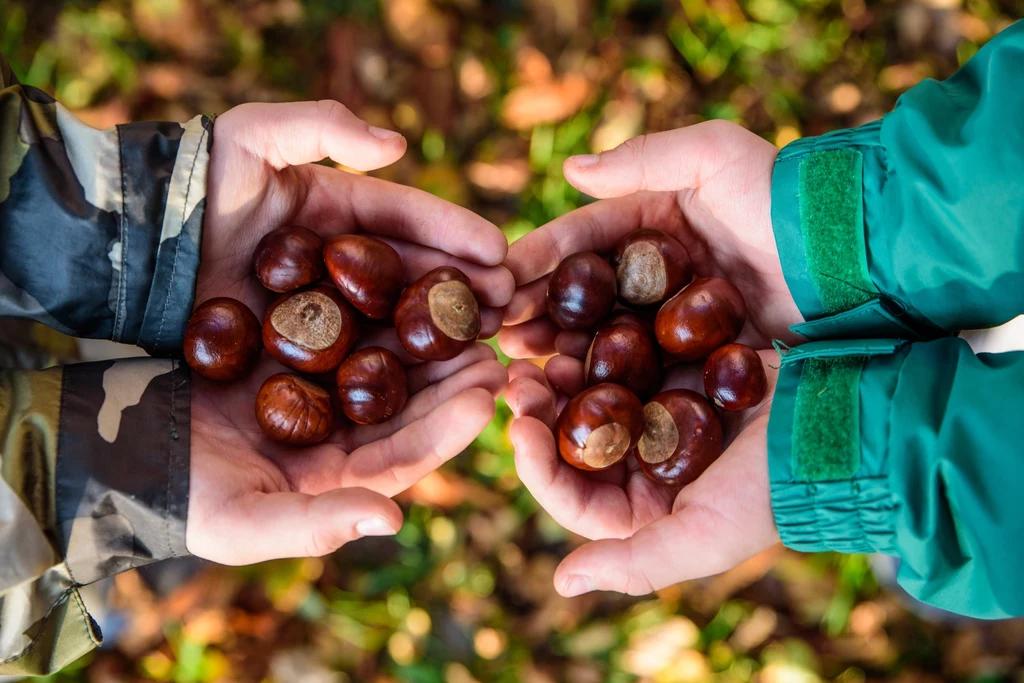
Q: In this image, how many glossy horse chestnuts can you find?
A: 14